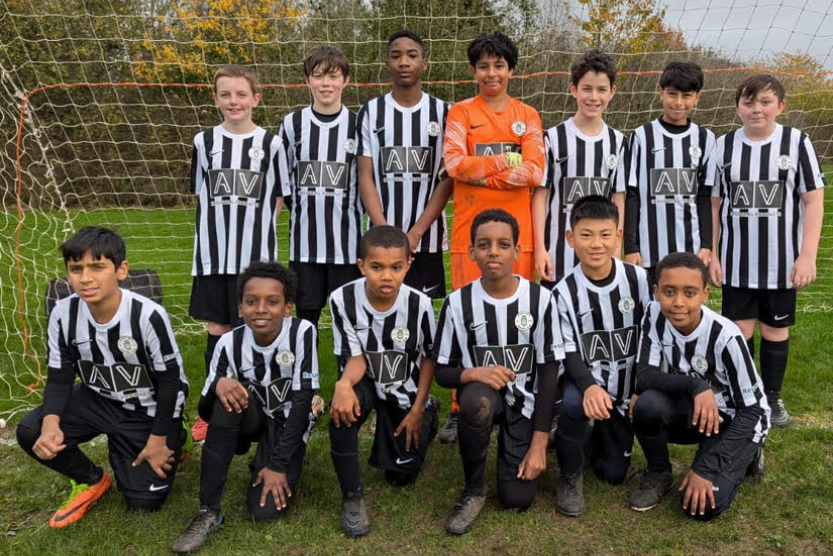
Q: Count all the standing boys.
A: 7